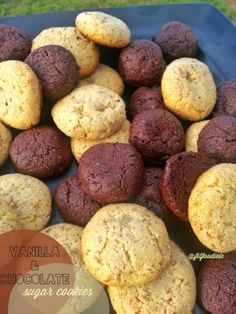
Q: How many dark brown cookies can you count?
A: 14